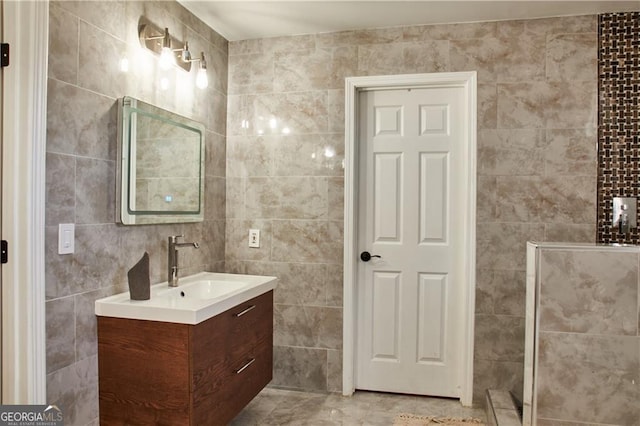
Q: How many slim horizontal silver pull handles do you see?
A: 2